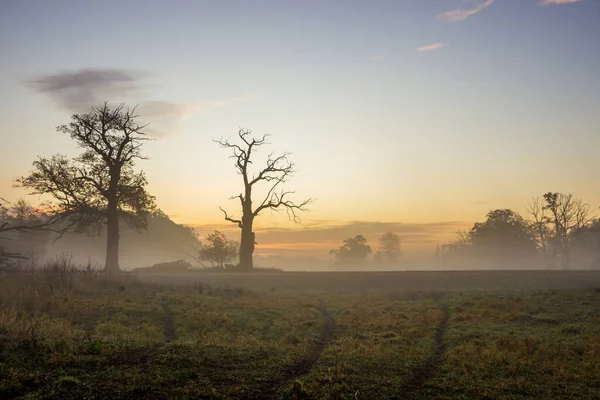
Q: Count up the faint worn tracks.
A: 3